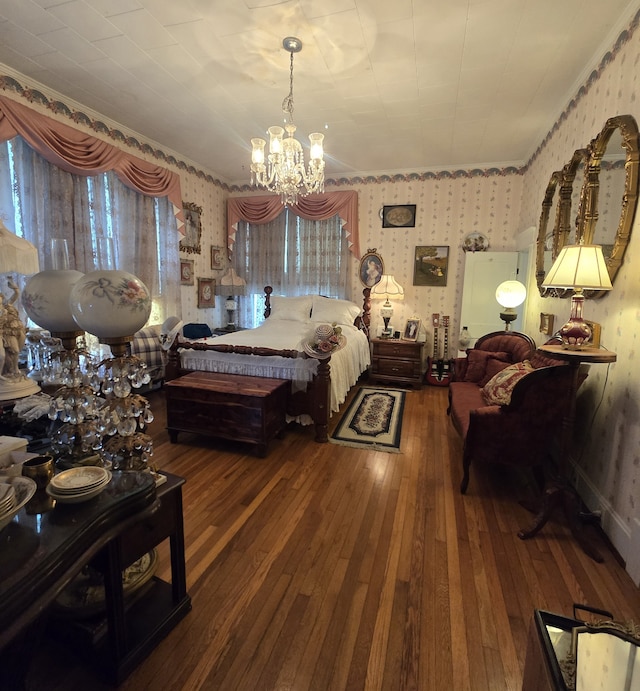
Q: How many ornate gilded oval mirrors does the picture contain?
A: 3